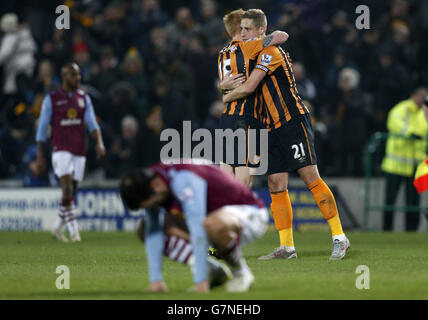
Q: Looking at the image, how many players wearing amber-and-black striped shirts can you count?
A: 2